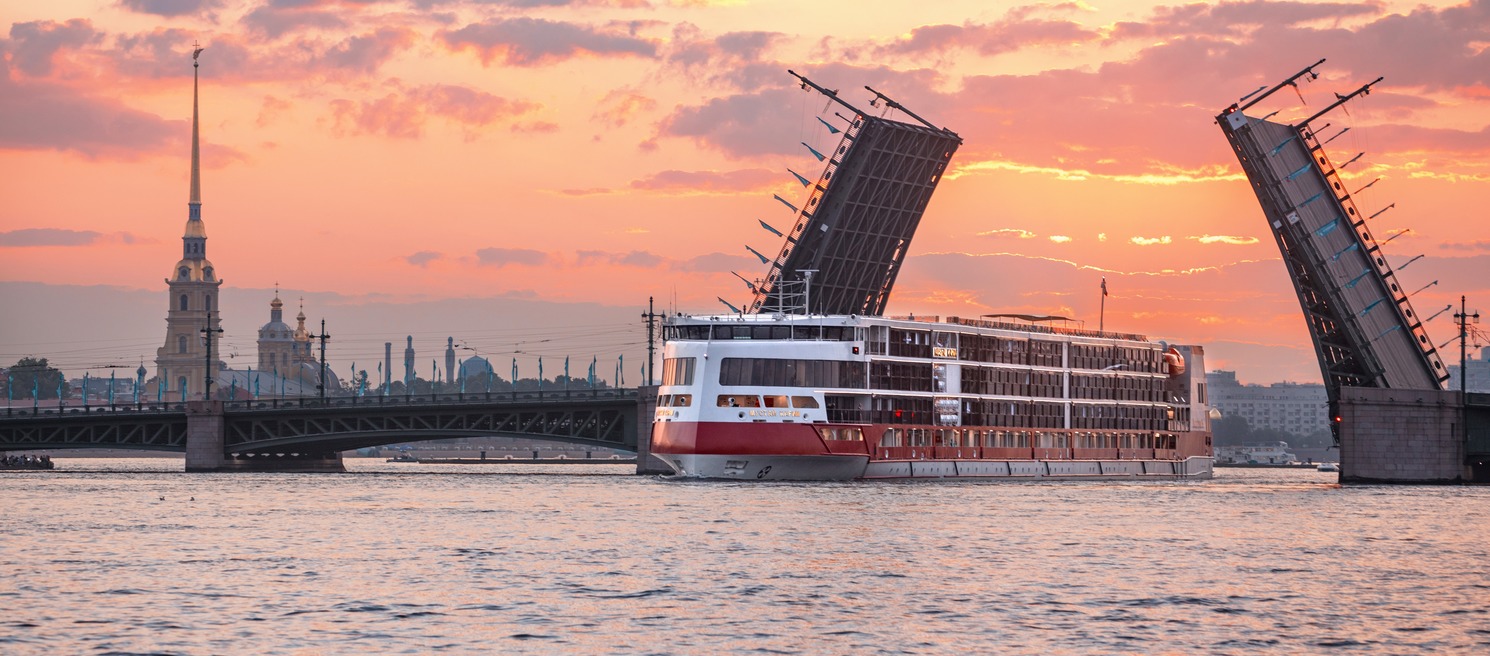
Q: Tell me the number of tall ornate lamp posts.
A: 4